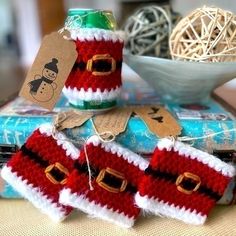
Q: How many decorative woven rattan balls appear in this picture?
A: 2